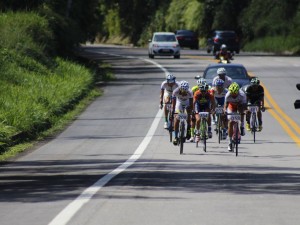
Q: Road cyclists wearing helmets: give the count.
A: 8